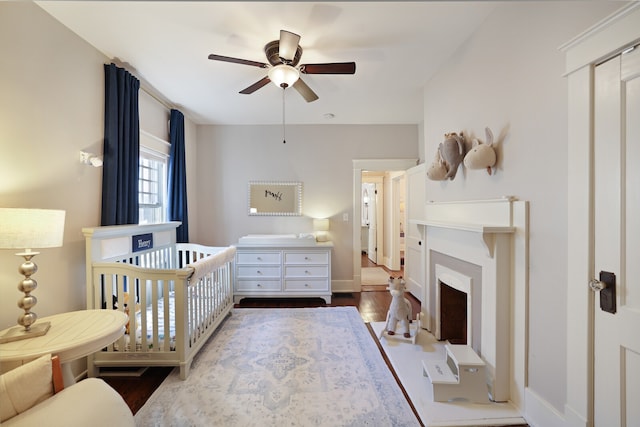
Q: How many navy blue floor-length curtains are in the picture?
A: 2